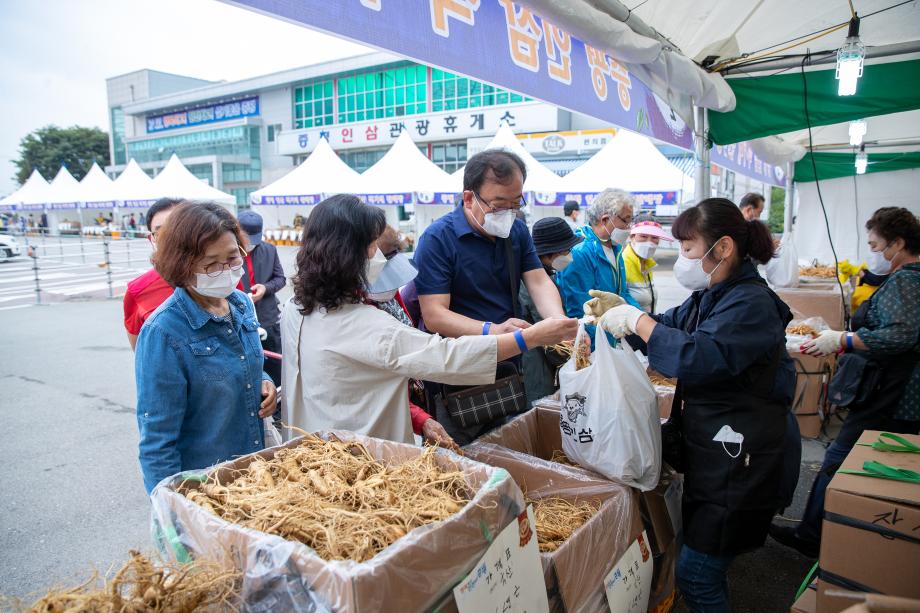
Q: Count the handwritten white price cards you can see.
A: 2